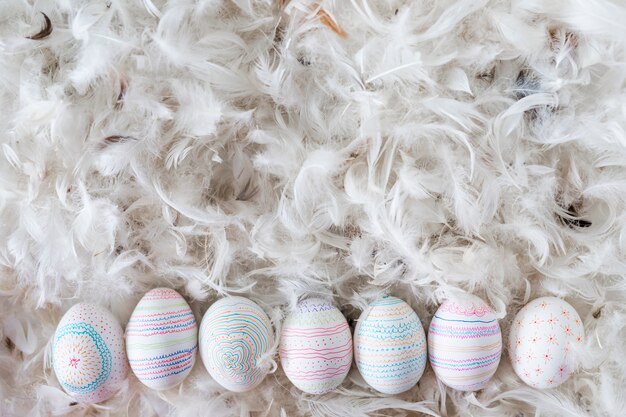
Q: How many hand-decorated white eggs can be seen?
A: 7